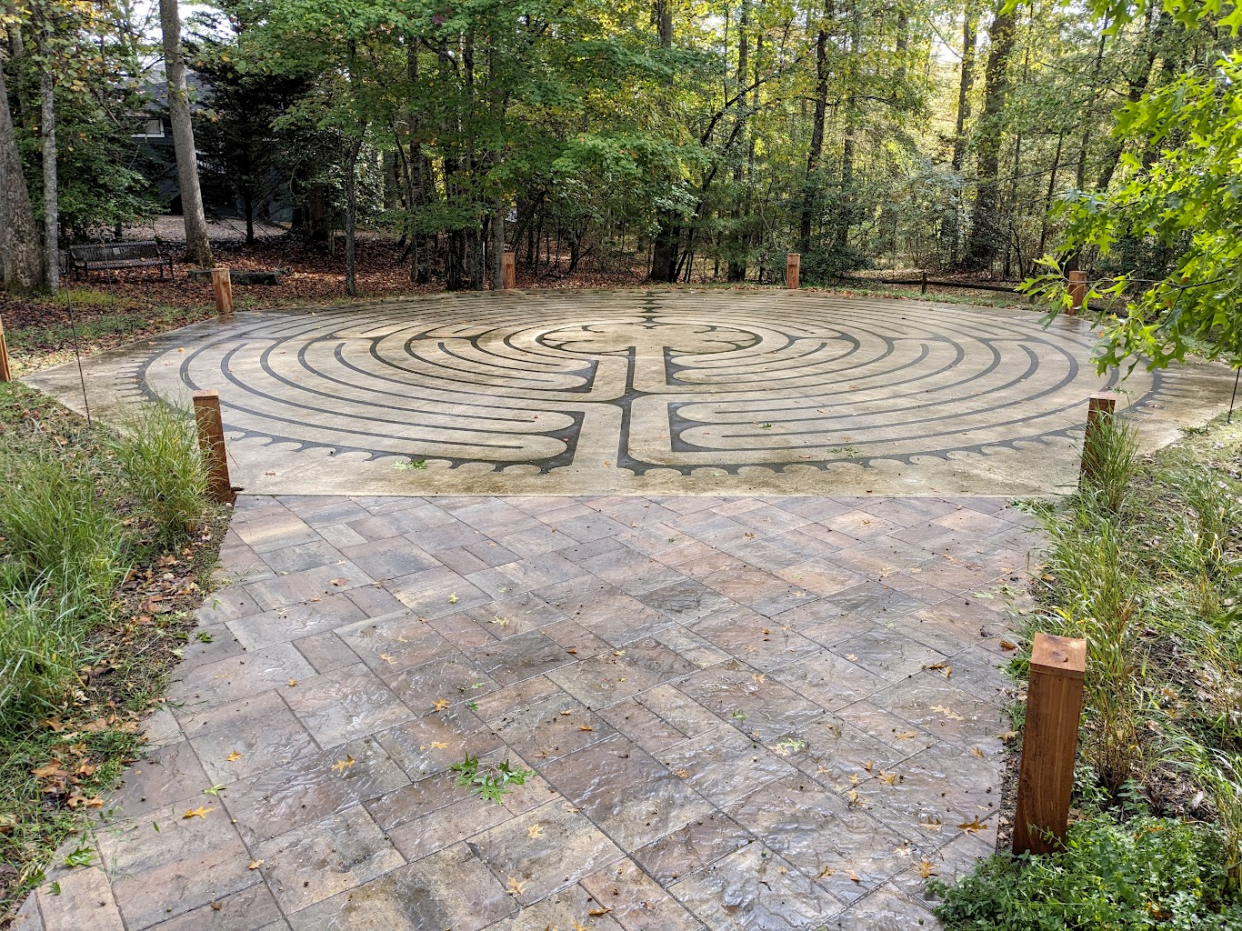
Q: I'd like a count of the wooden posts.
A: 8